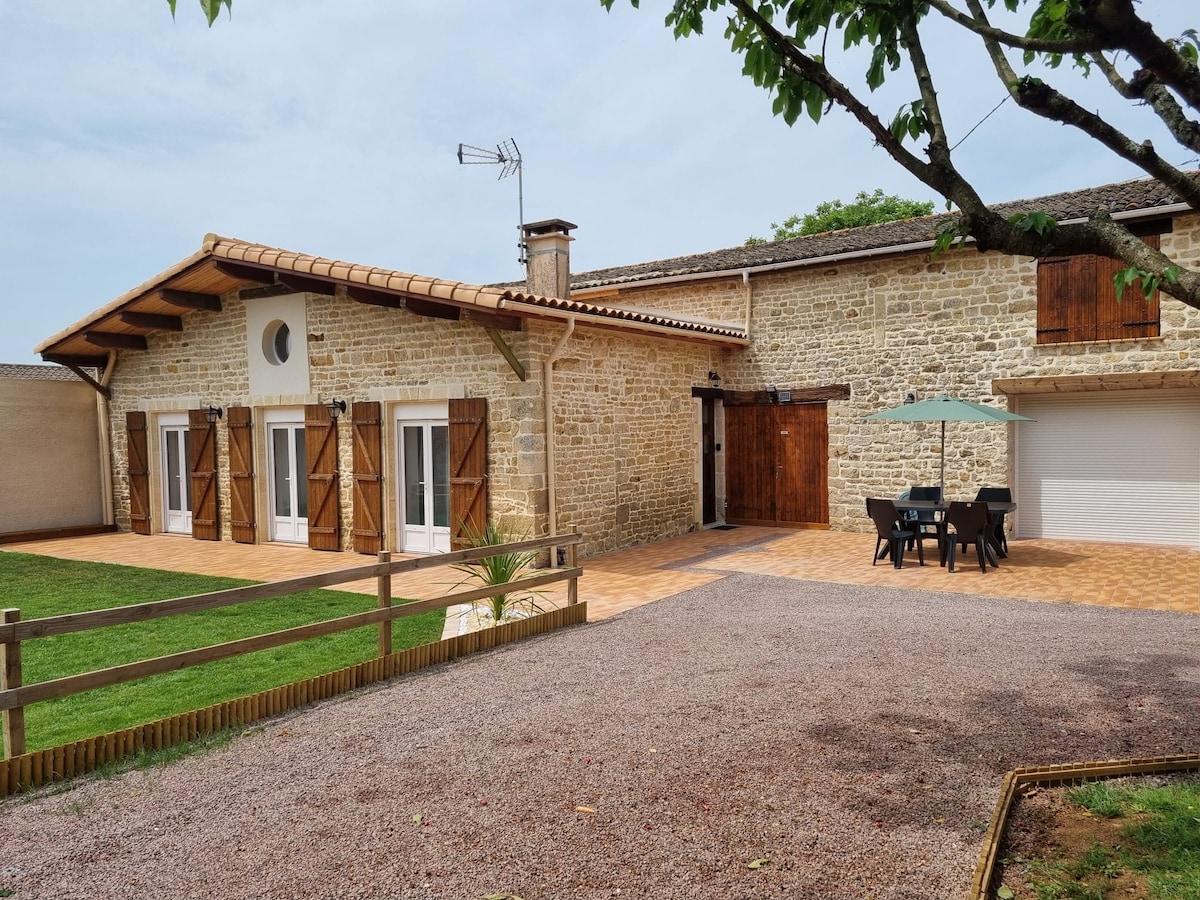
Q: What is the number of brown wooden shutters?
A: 8